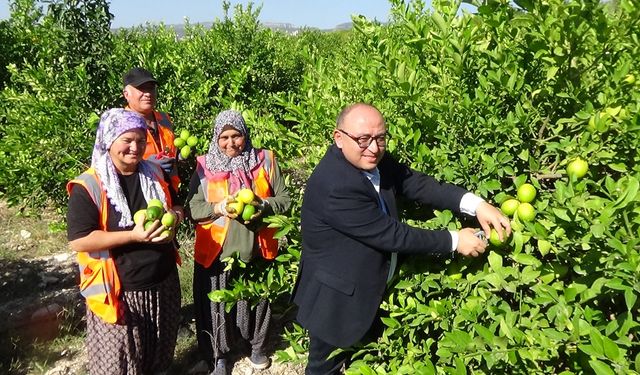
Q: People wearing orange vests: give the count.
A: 3